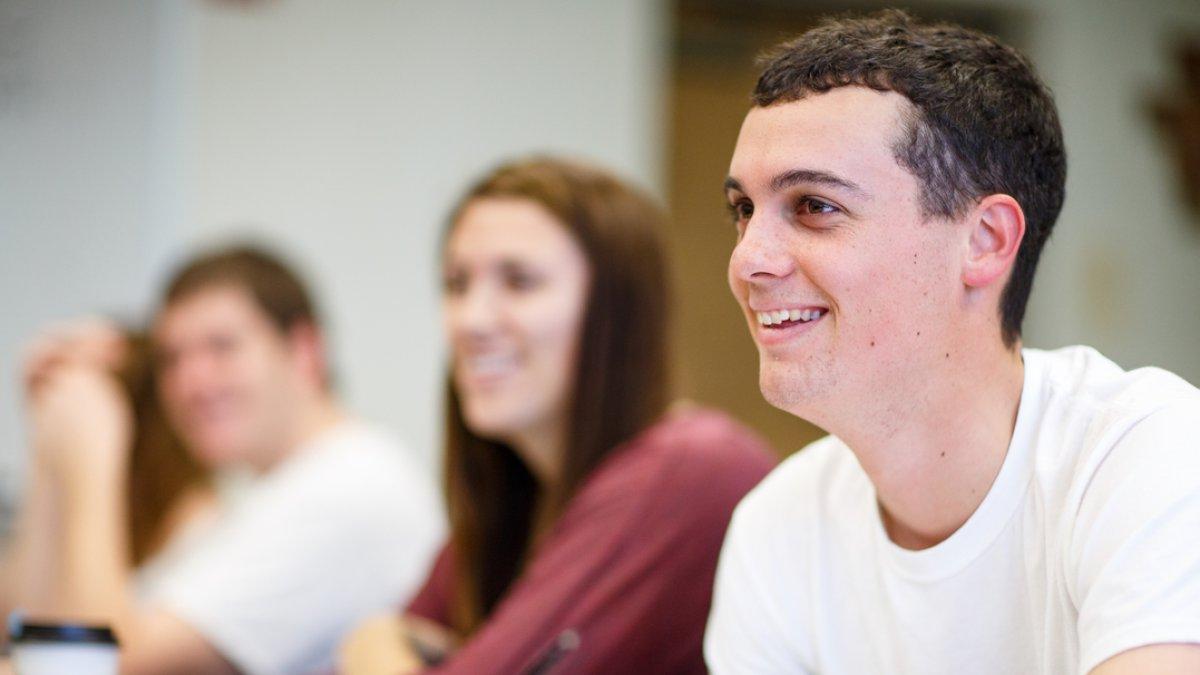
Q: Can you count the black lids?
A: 1